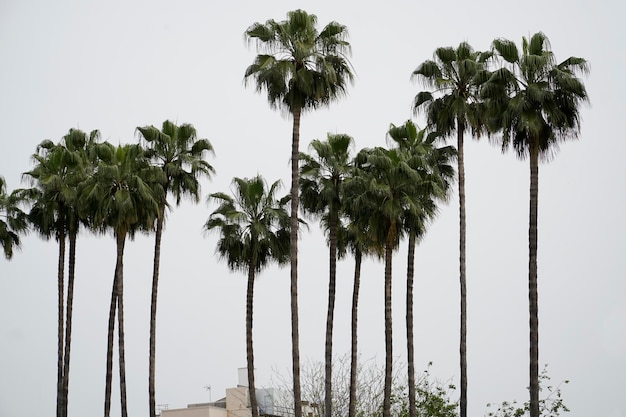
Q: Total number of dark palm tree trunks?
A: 13